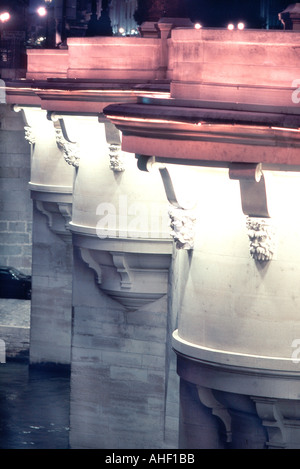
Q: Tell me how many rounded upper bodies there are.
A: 3